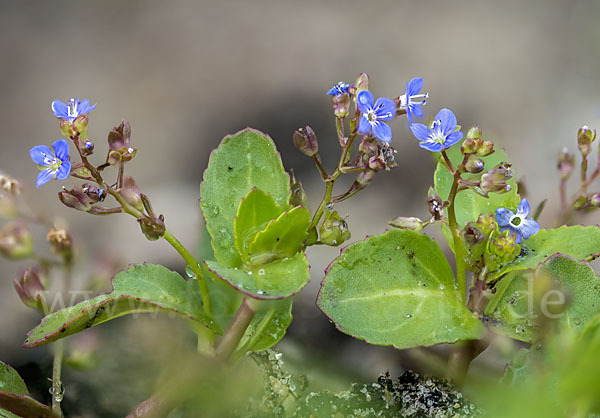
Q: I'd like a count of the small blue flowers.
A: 7